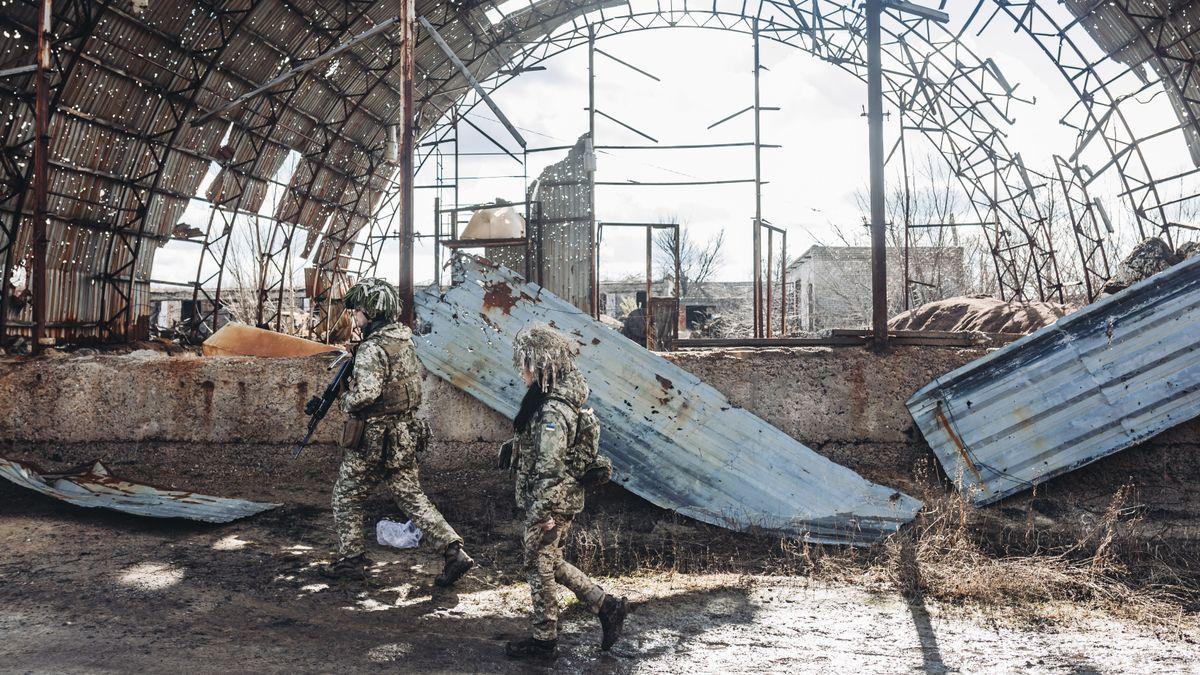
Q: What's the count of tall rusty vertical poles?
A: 3